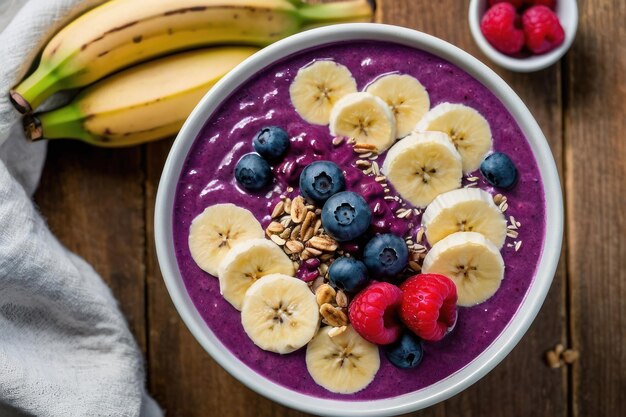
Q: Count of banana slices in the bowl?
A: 11